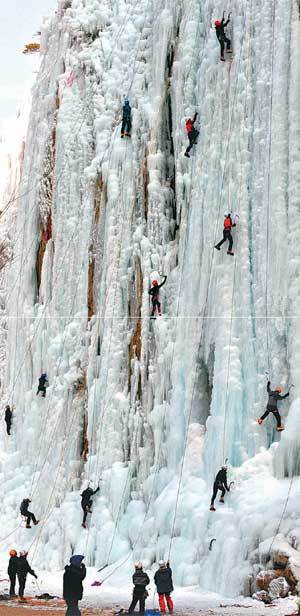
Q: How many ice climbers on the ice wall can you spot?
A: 11